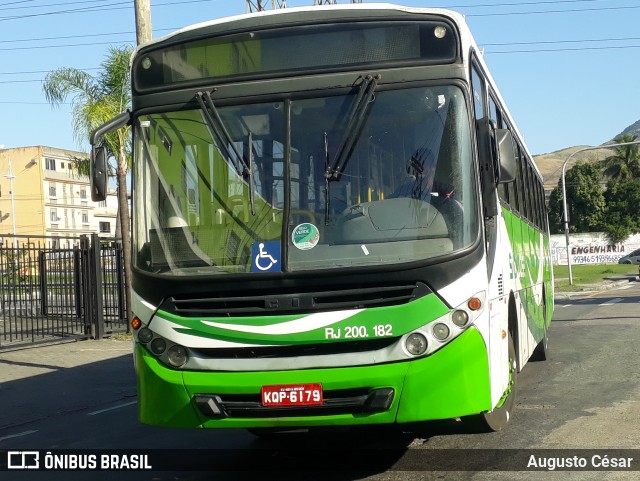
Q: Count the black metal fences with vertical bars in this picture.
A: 1